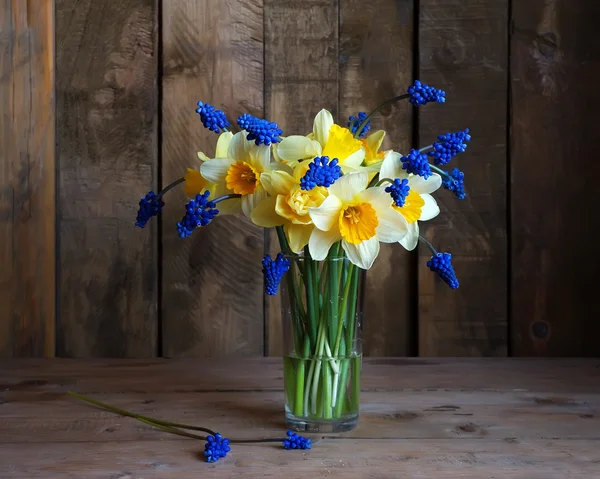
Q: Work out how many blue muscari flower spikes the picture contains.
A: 15